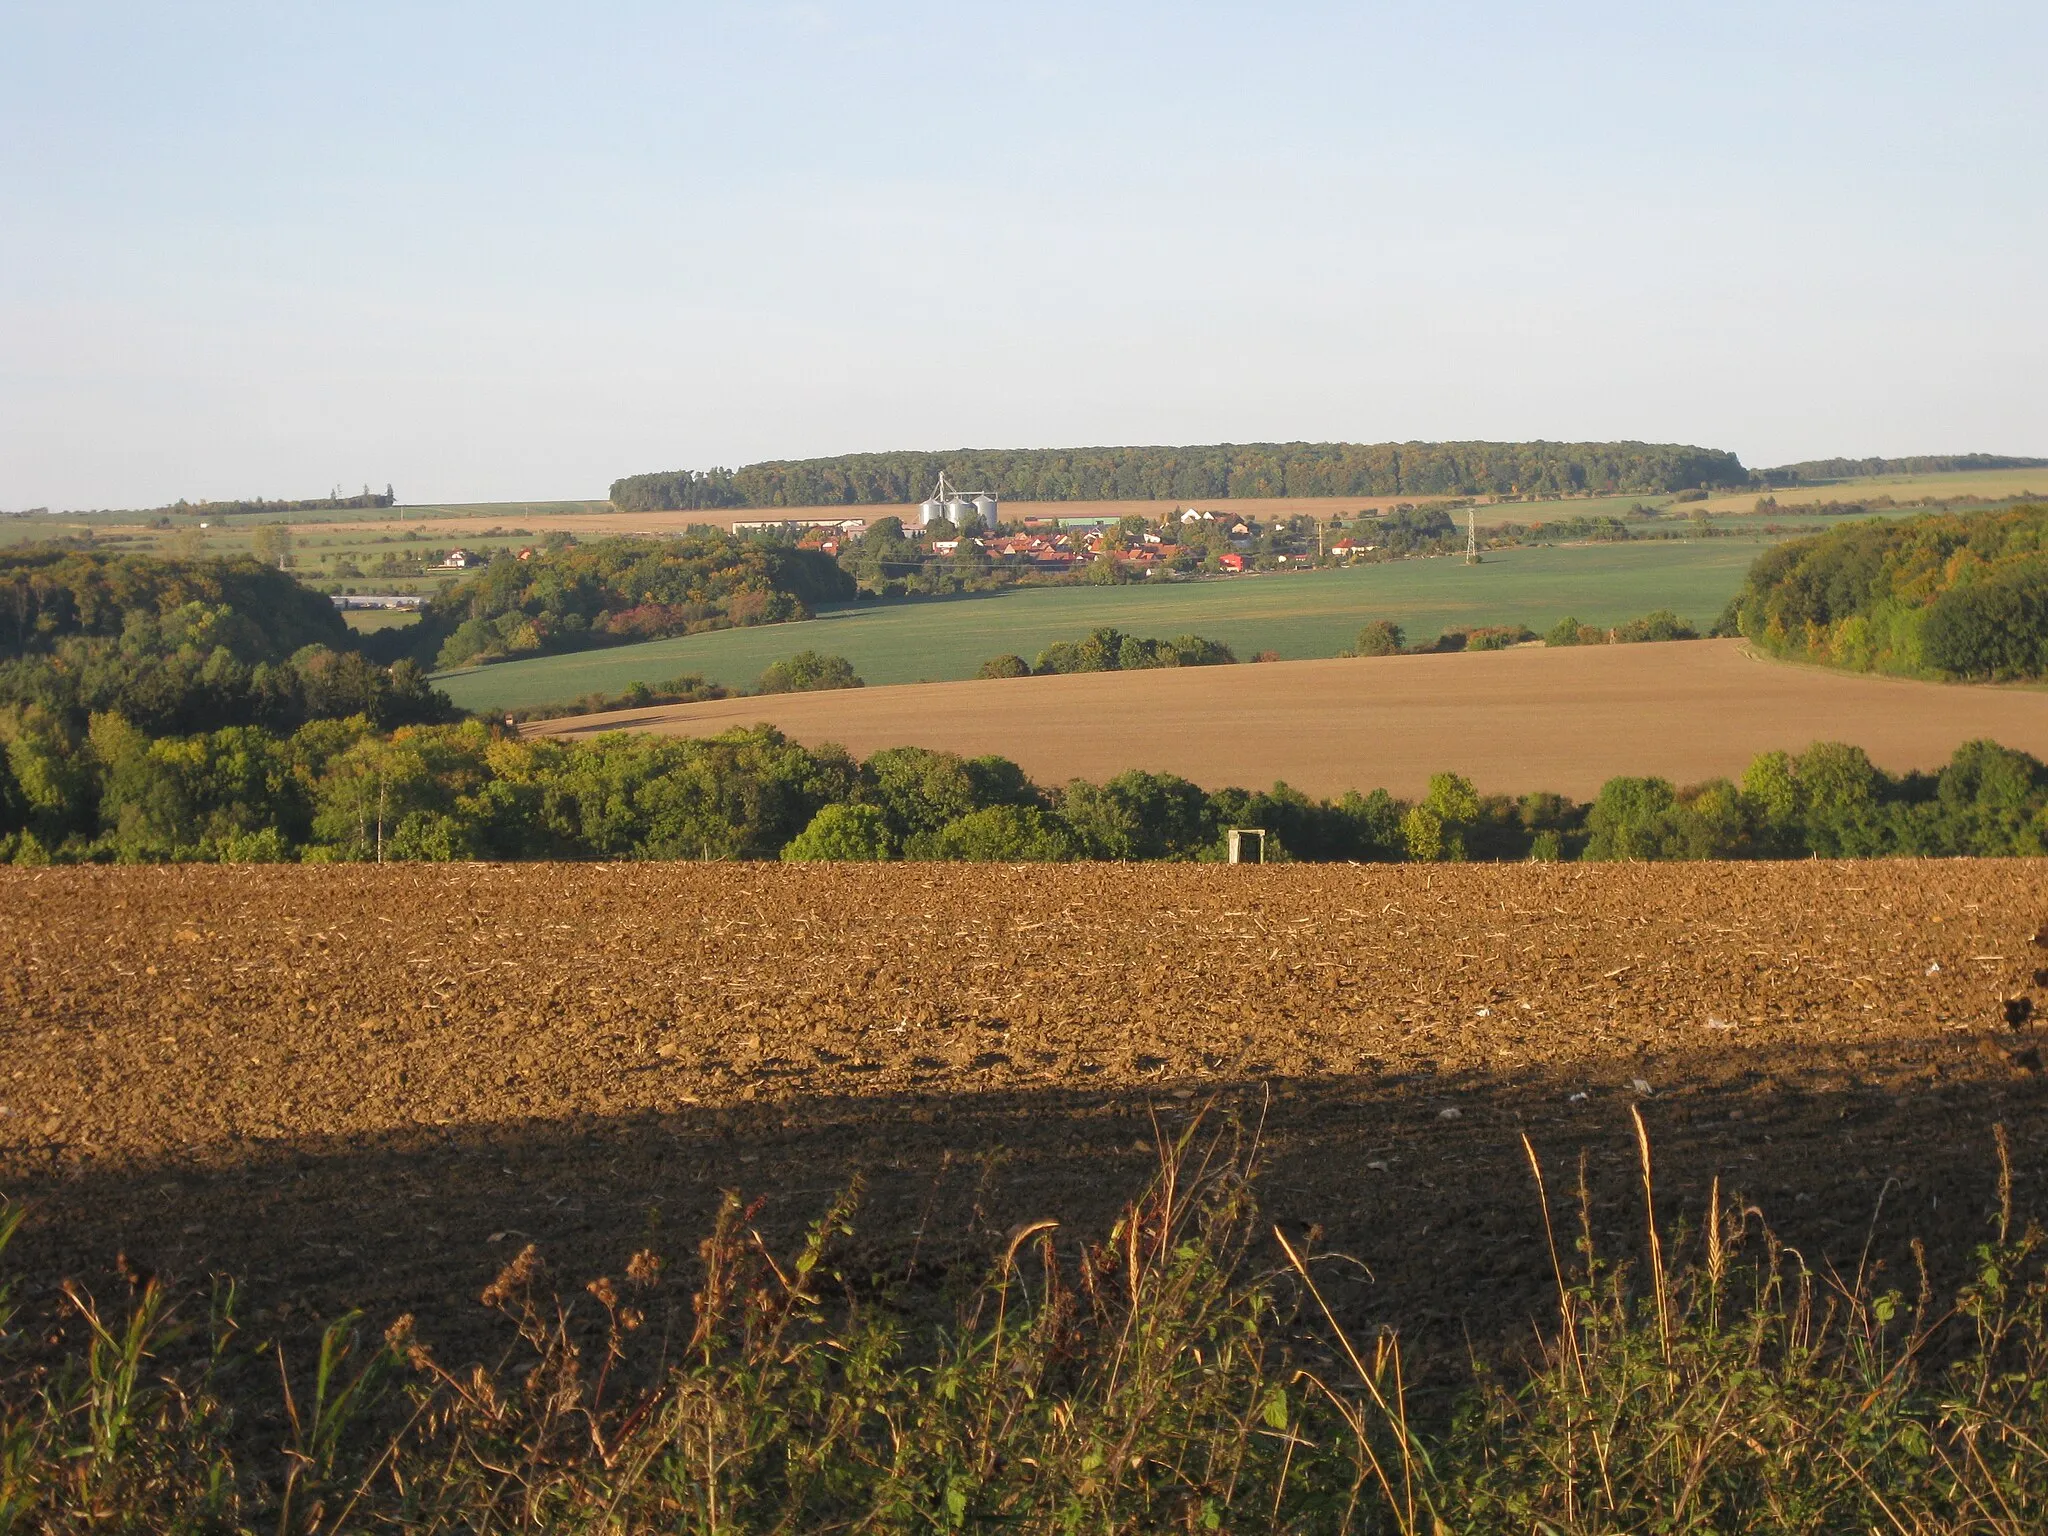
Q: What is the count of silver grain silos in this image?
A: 3